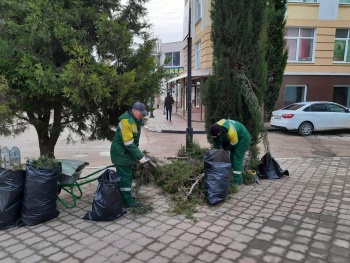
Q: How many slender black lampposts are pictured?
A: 1